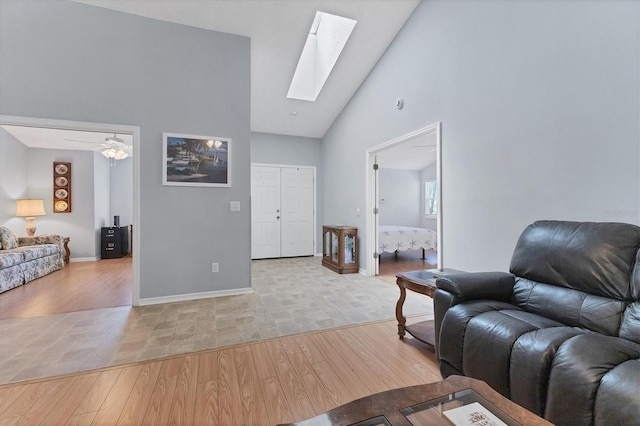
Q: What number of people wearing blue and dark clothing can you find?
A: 0